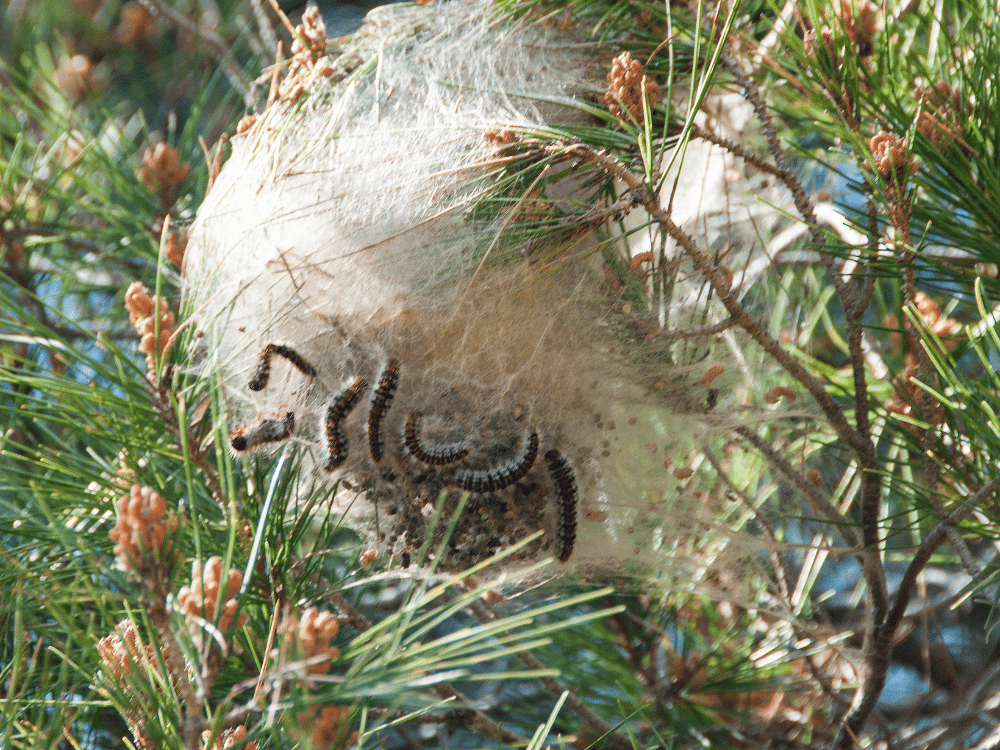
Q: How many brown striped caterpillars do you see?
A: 7